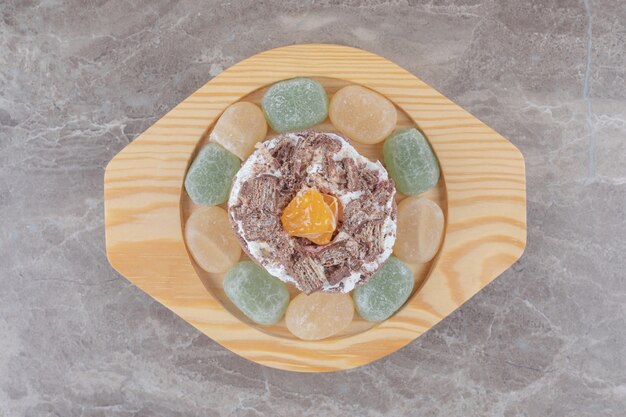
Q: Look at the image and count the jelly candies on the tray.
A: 10